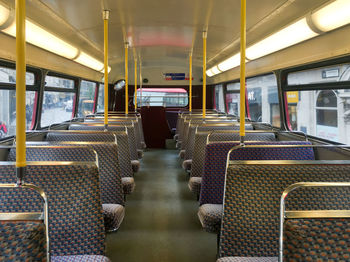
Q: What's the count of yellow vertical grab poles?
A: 7